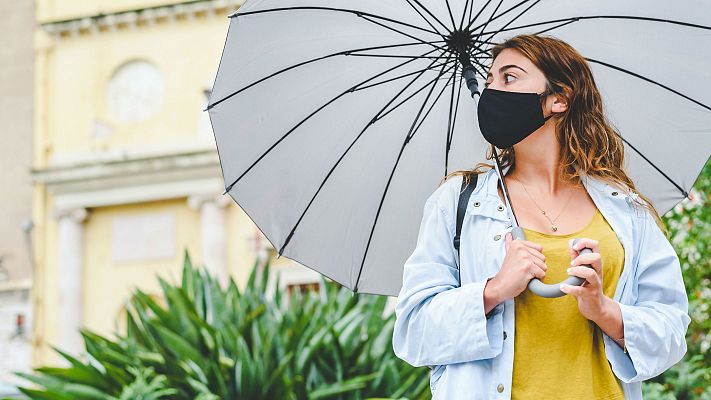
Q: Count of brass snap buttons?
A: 6